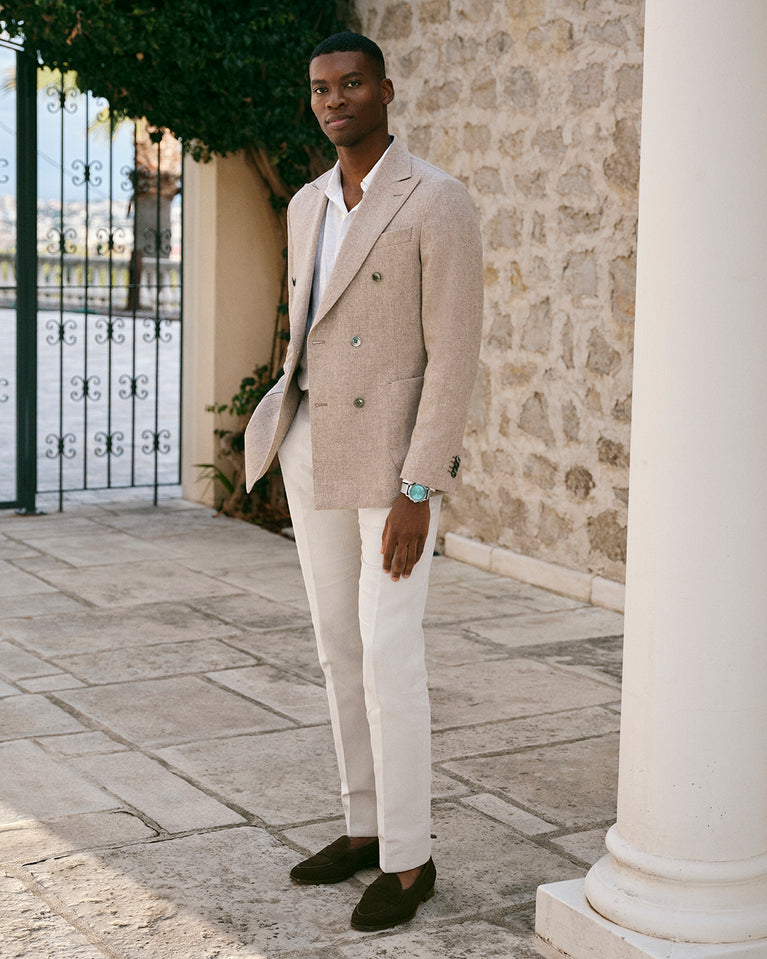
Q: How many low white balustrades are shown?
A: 1